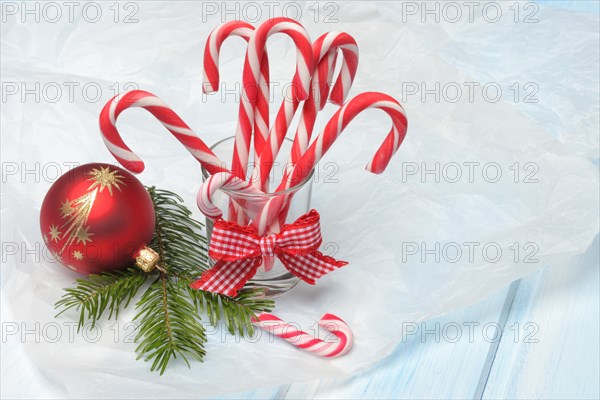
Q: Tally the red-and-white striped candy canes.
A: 8